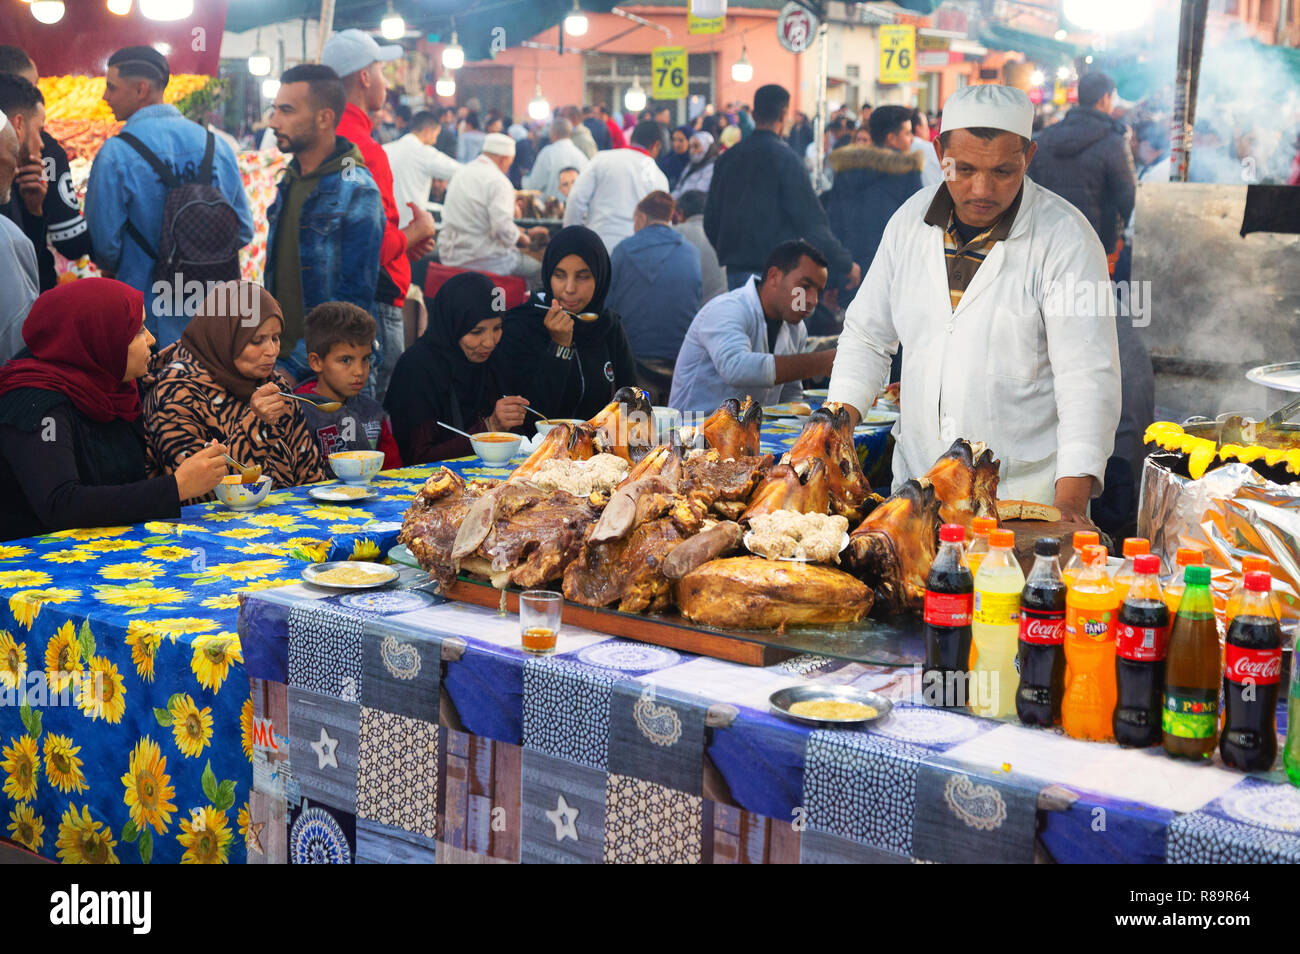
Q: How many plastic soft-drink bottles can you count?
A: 13